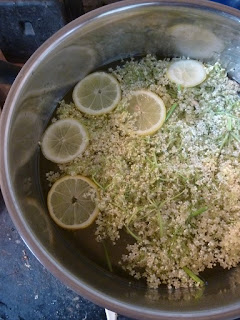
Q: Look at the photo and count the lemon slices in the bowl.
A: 5